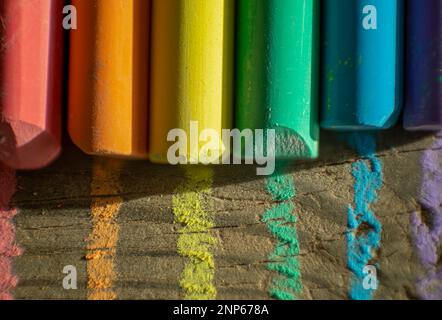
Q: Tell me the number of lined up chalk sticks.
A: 6